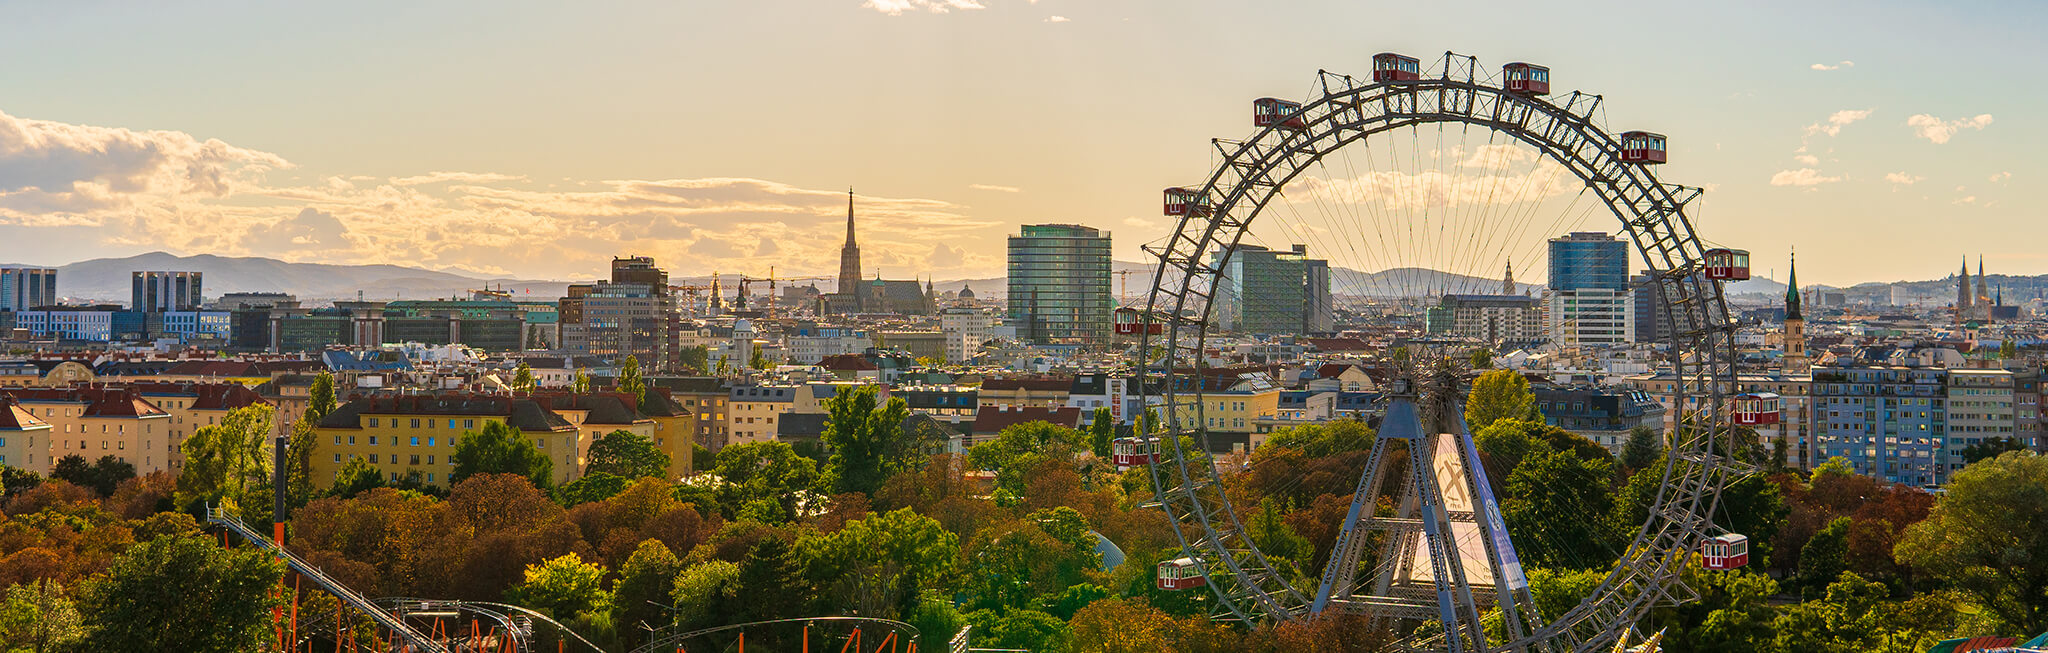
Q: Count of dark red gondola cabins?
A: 11